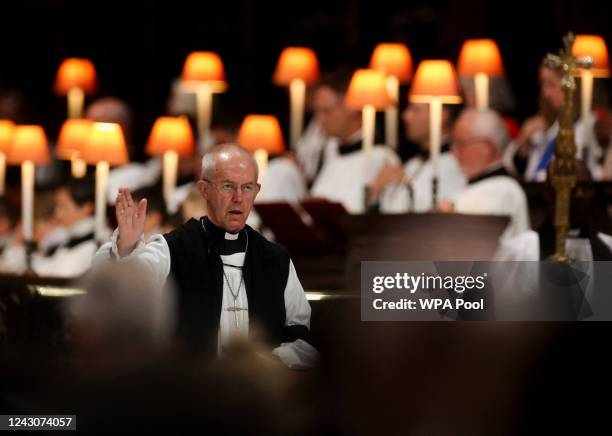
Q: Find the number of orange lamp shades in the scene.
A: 14